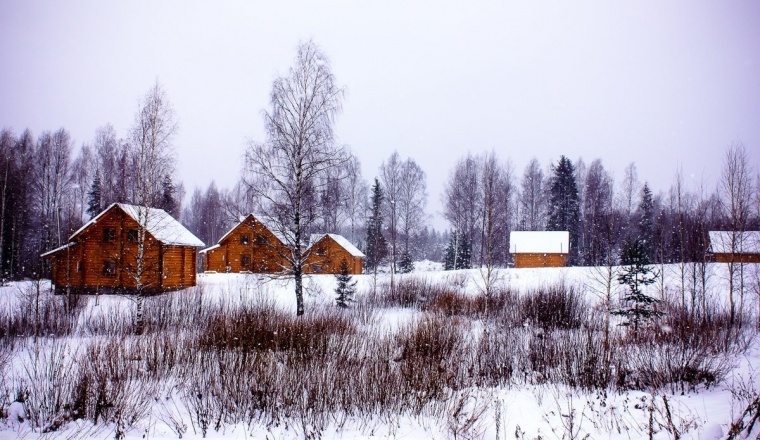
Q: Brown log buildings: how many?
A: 5